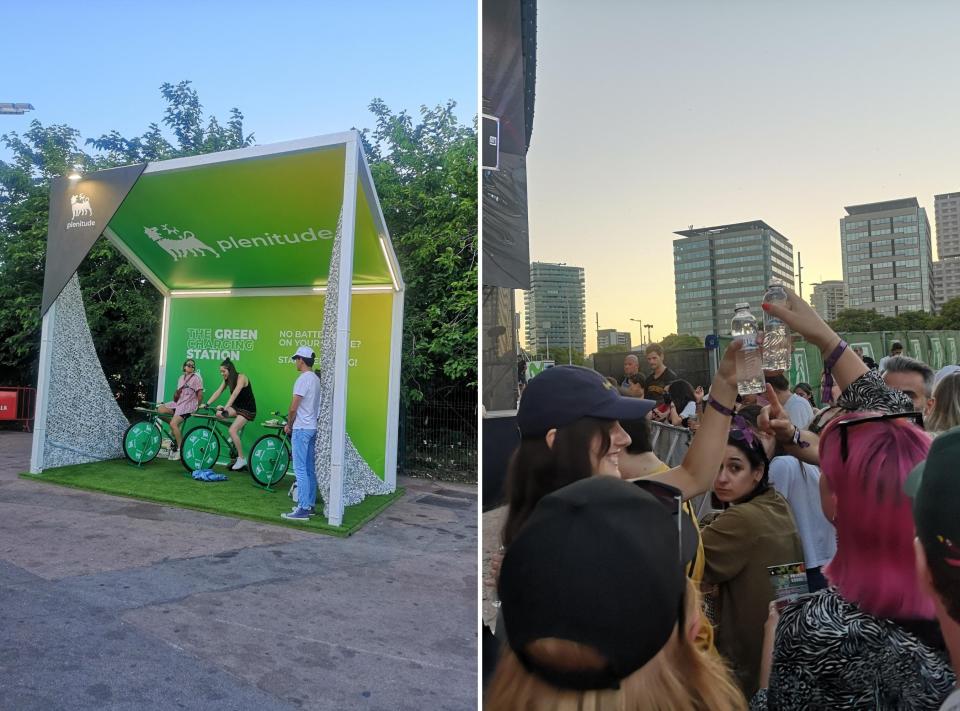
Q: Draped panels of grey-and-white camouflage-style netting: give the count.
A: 2